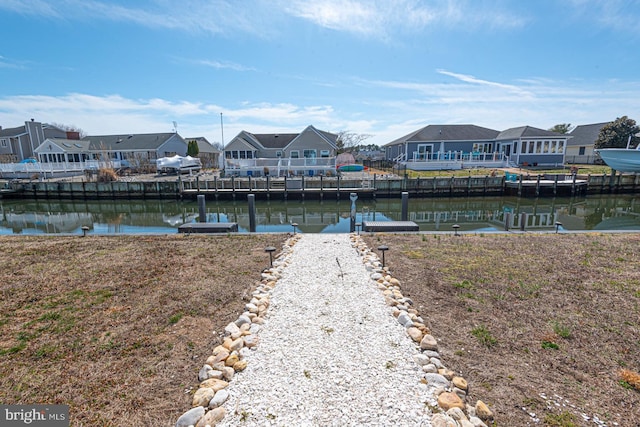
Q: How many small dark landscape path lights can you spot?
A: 7